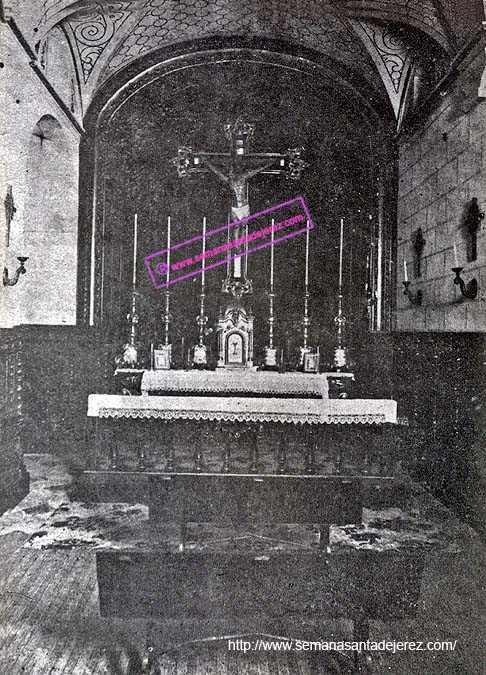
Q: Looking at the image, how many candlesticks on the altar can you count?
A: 6